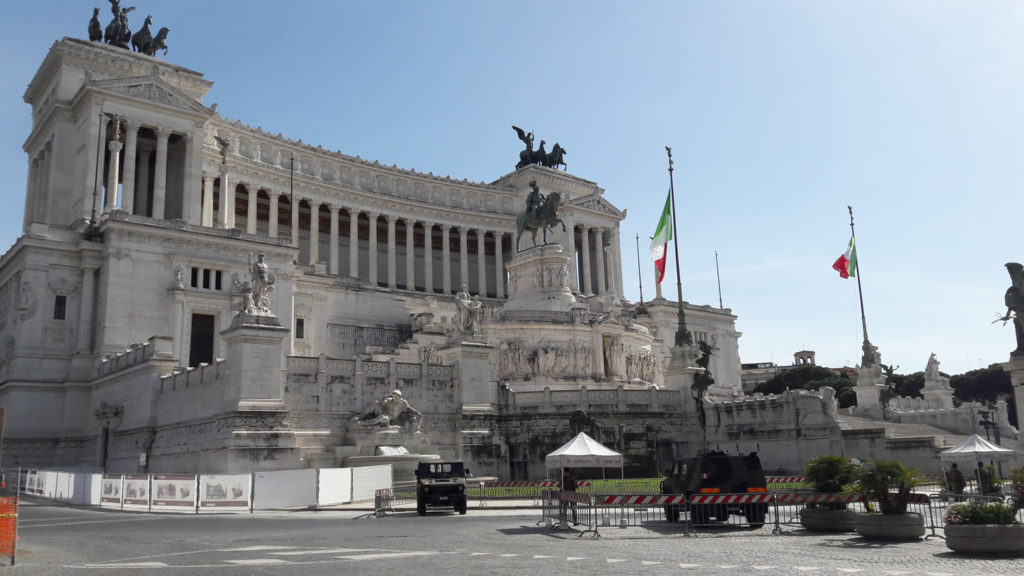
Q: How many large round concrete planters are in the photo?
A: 3